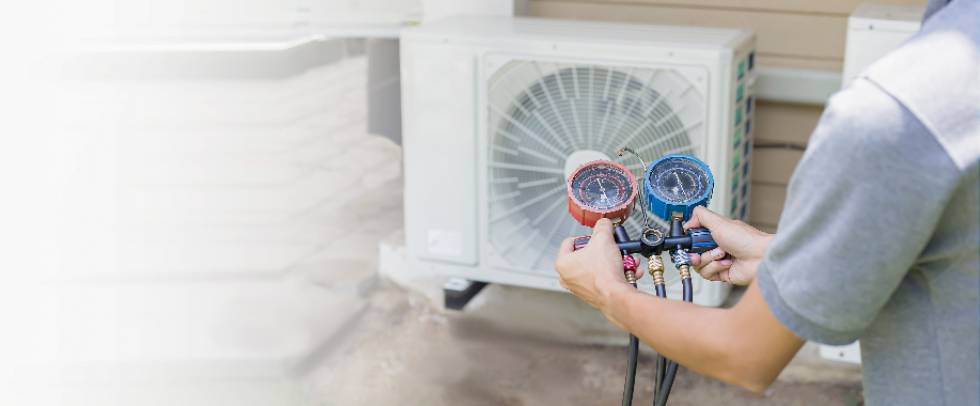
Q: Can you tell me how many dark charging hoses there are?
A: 3